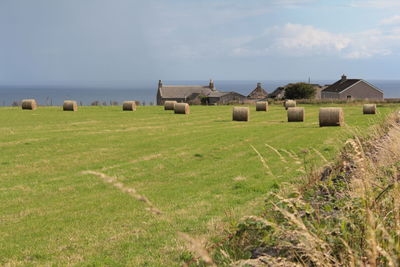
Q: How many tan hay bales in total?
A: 11